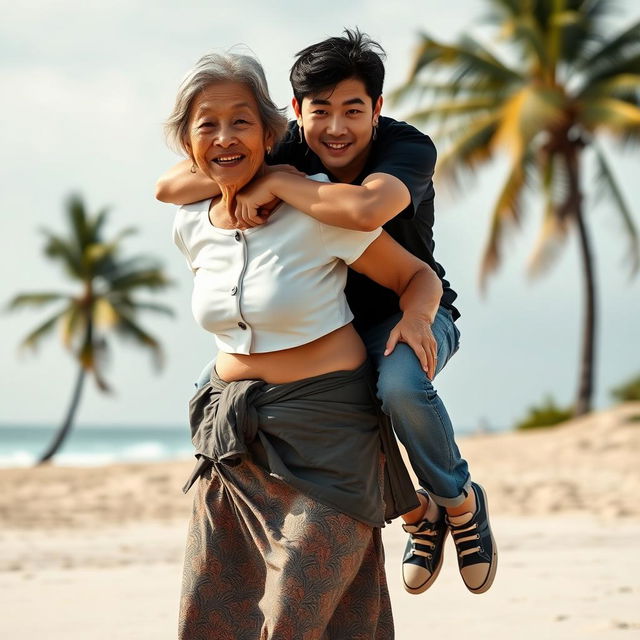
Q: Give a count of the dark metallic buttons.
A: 3